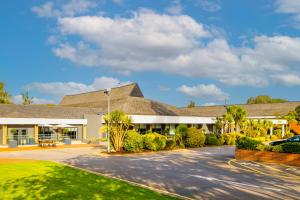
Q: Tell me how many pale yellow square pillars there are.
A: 4